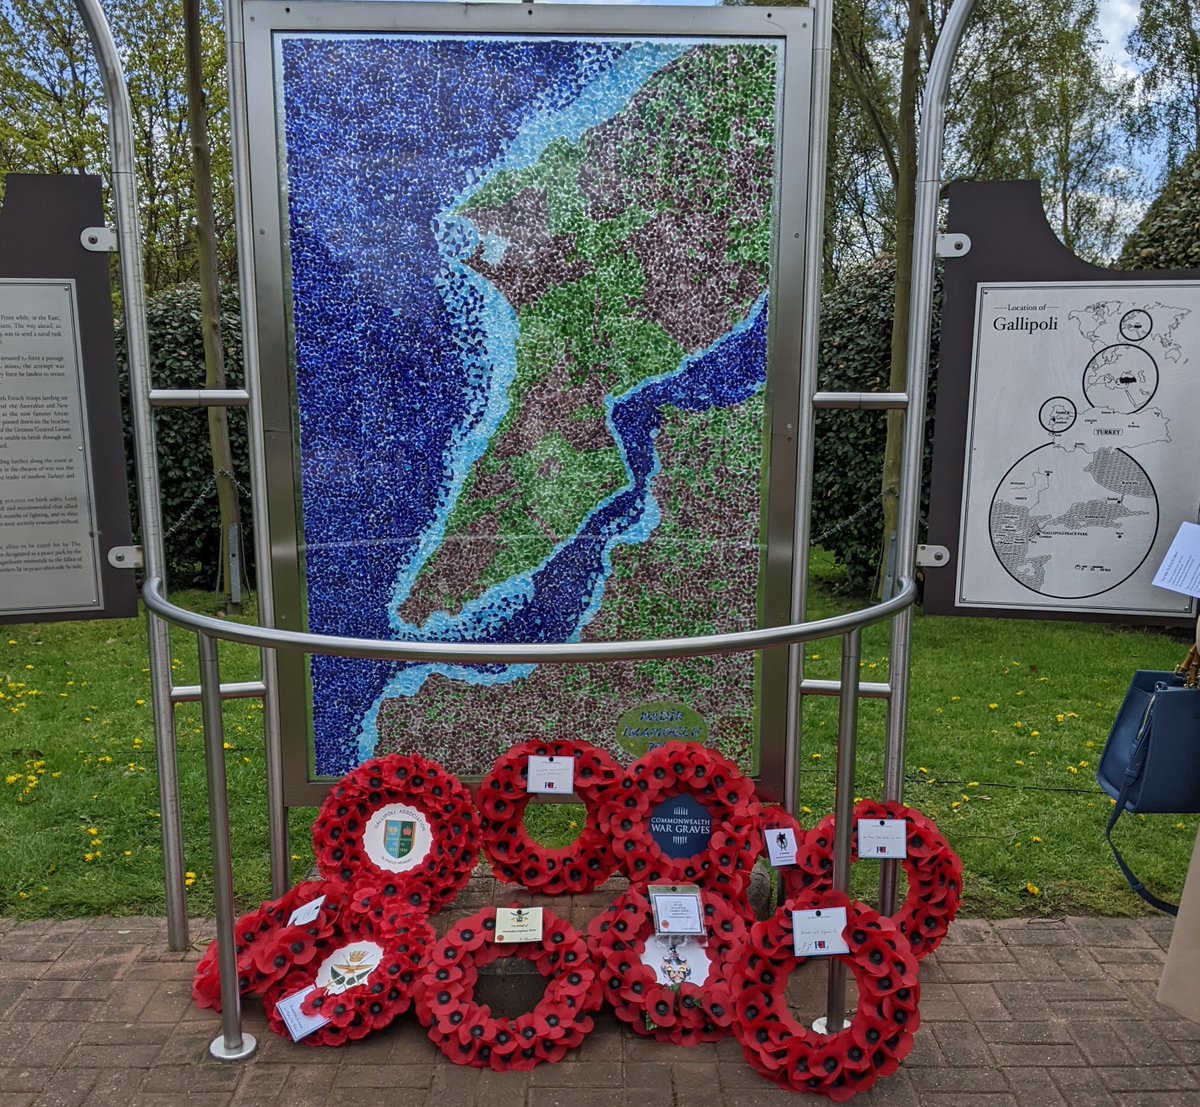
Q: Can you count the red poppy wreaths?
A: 10